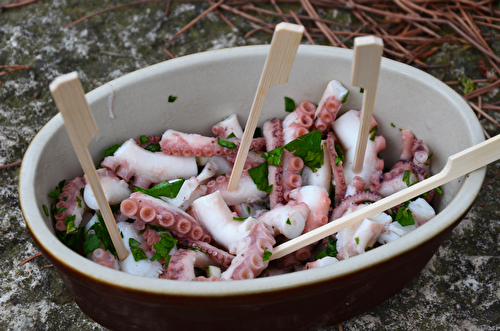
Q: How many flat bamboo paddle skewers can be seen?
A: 4